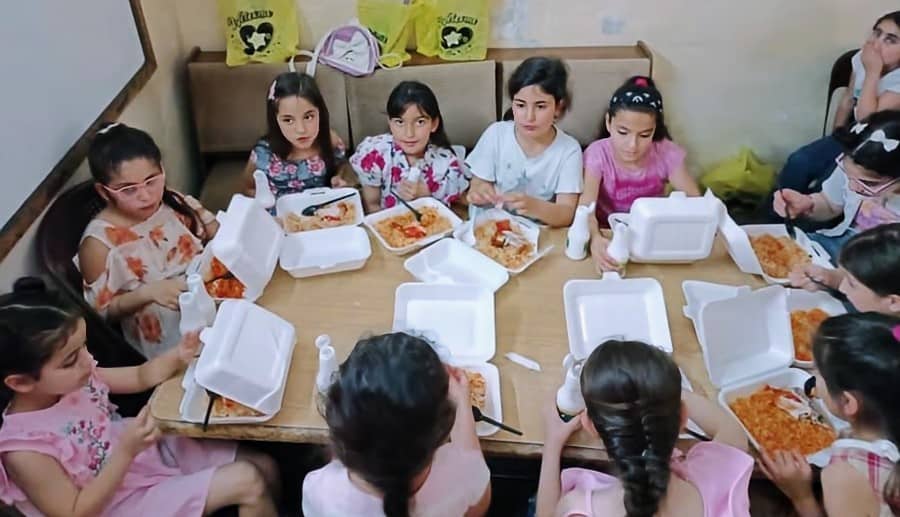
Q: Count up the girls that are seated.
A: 12